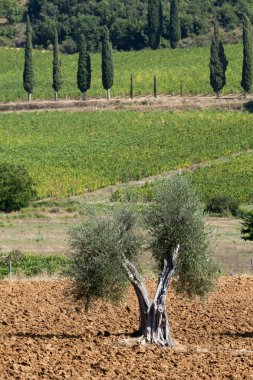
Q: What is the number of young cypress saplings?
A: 3